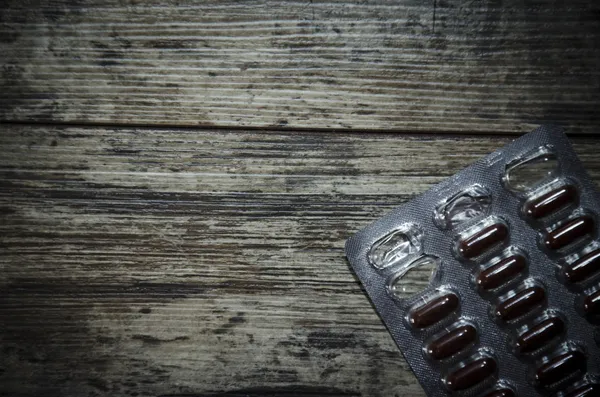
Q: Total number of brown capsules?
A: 14